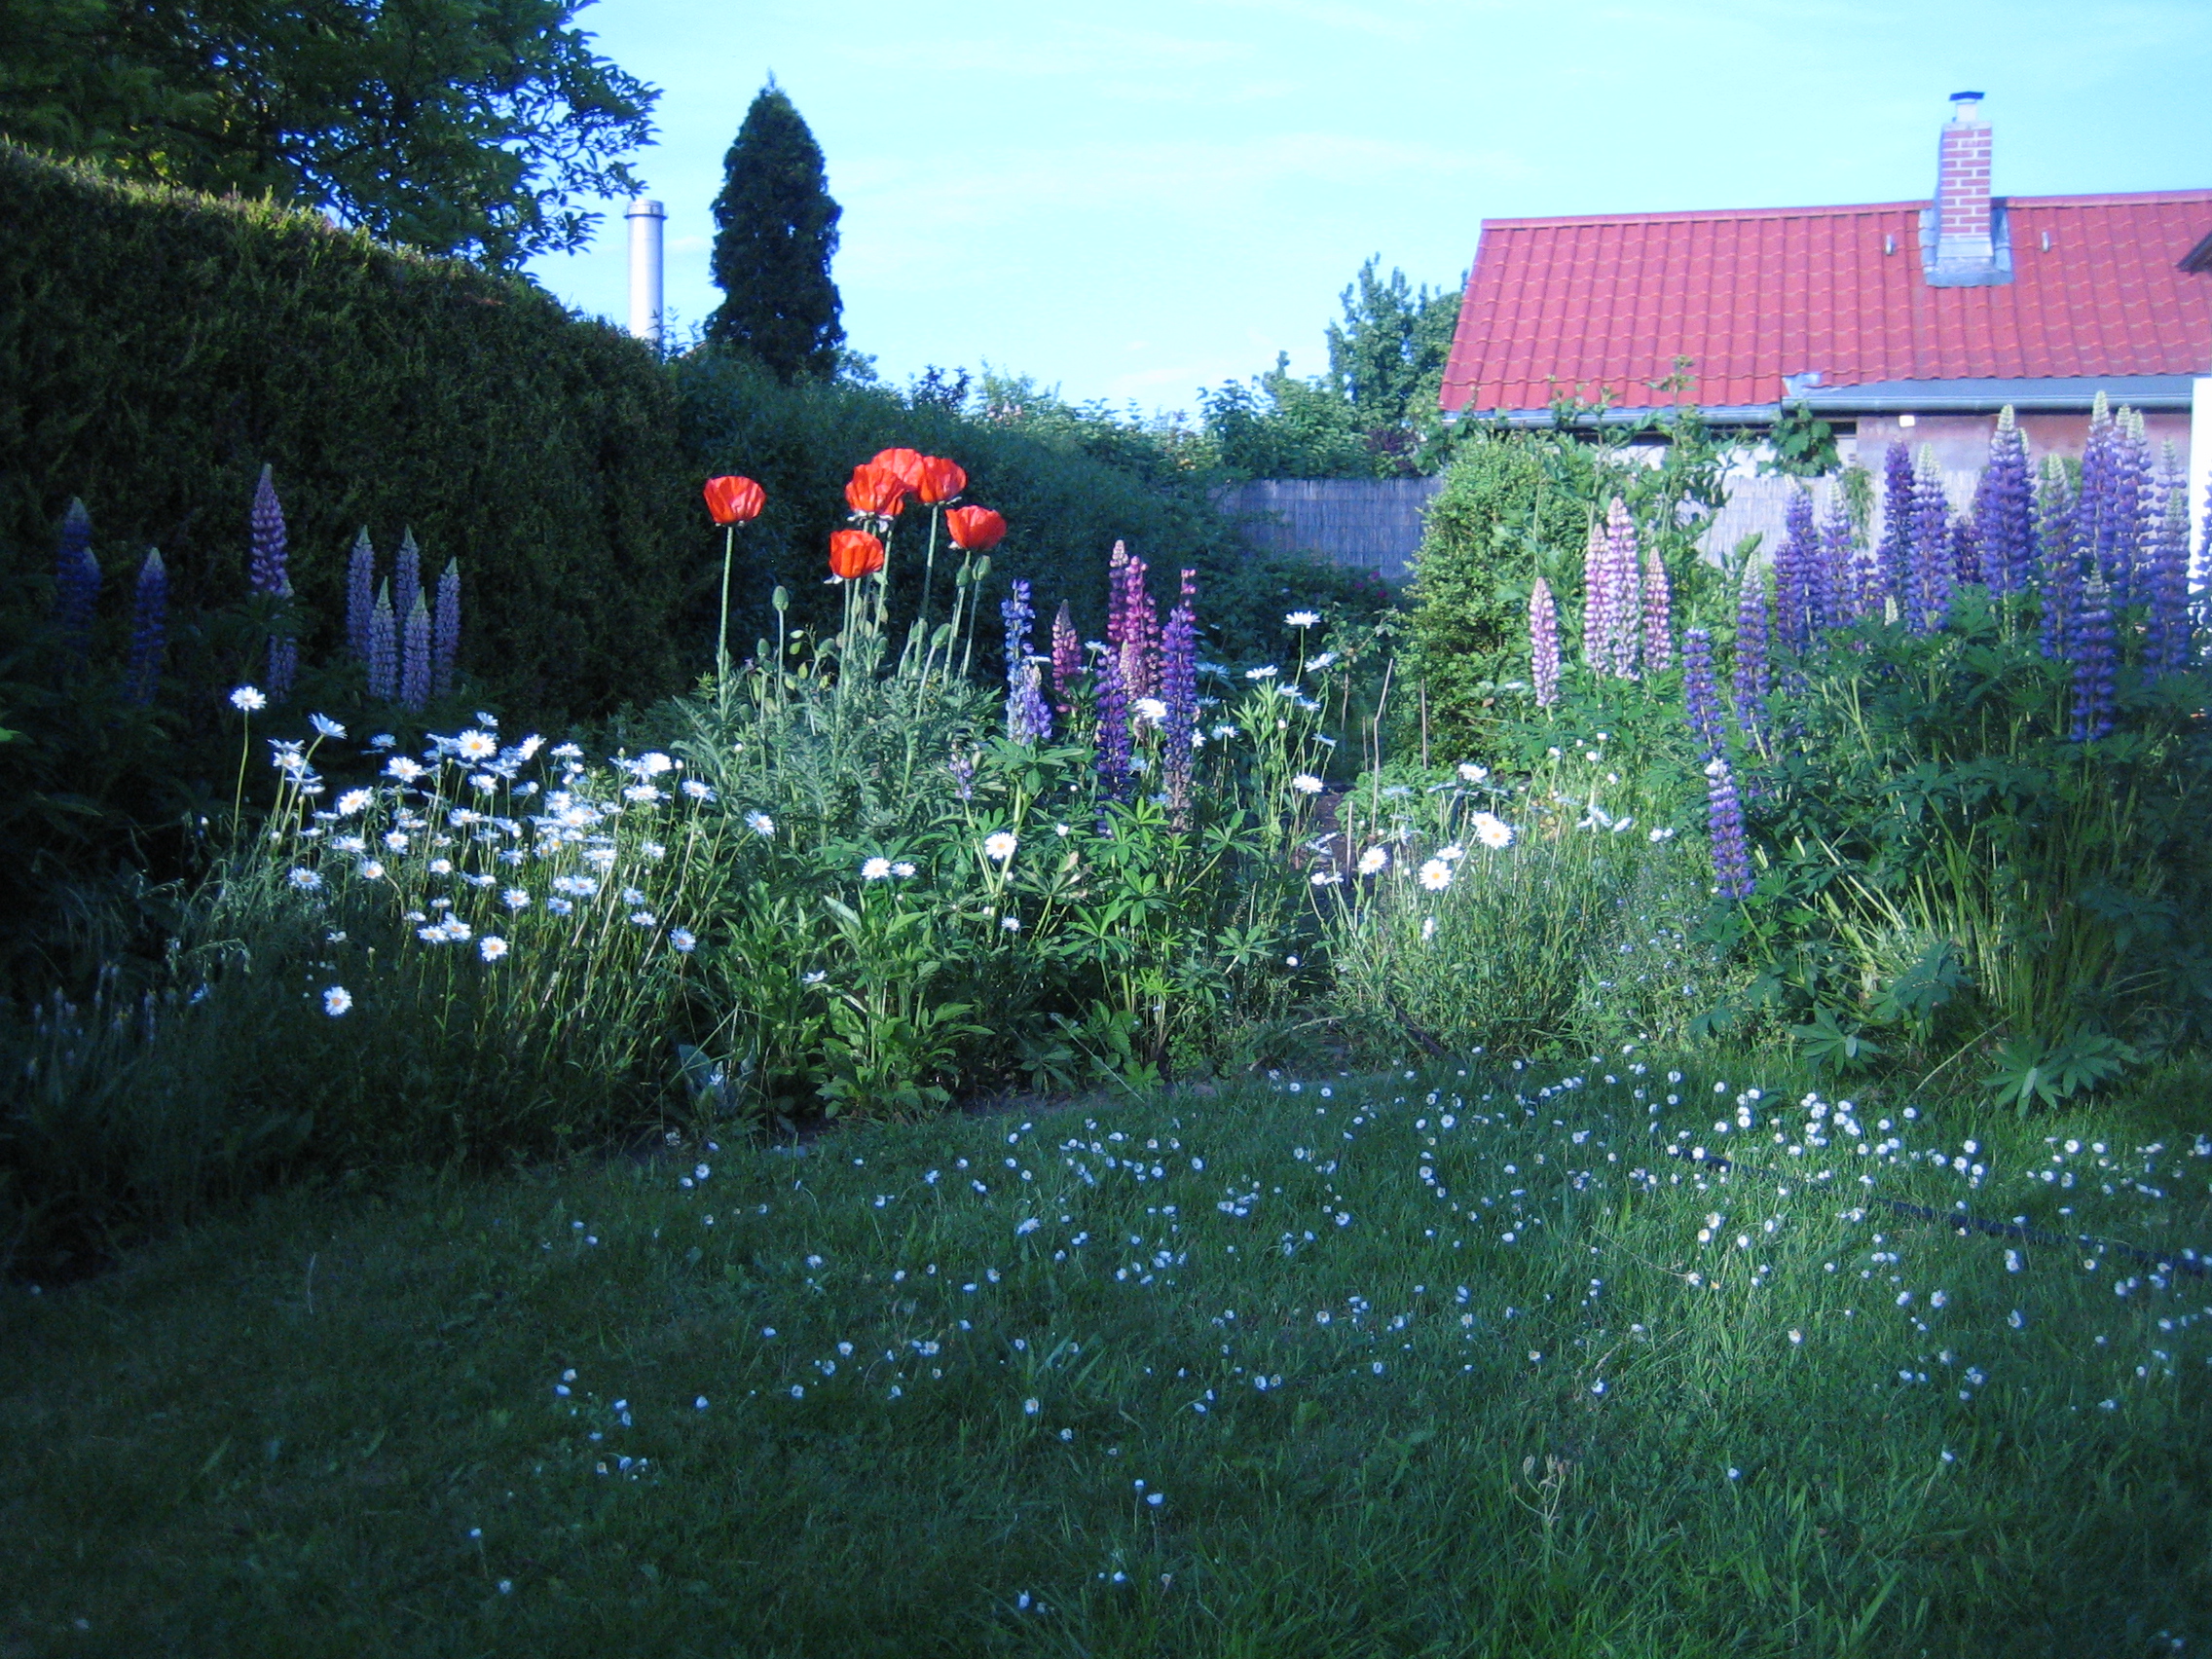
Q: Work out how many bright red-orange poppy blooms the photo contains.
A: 6